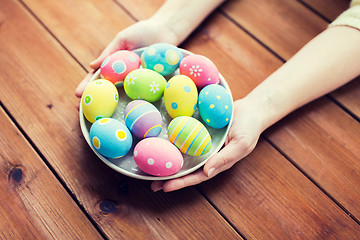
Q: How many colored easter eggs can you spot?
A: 11